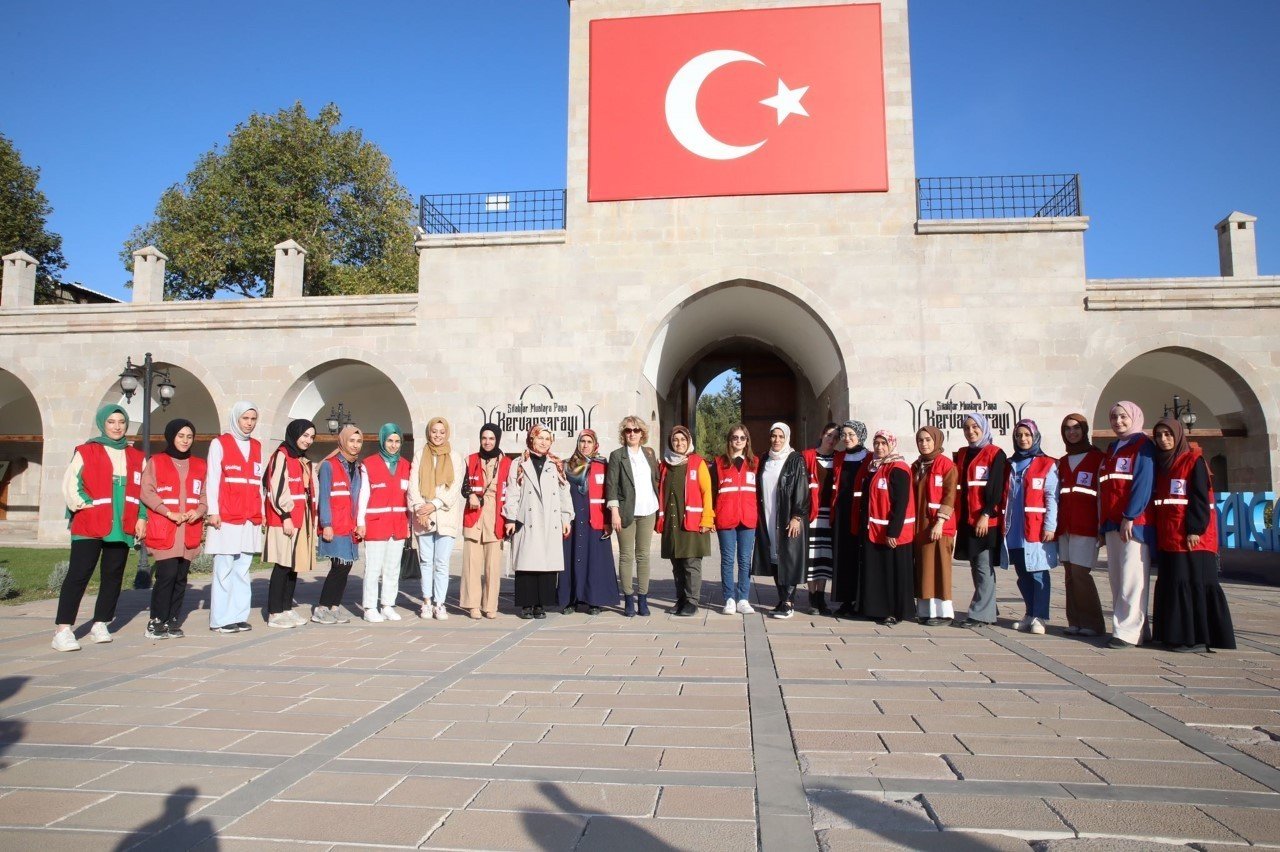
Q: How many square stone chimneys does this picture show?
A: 4